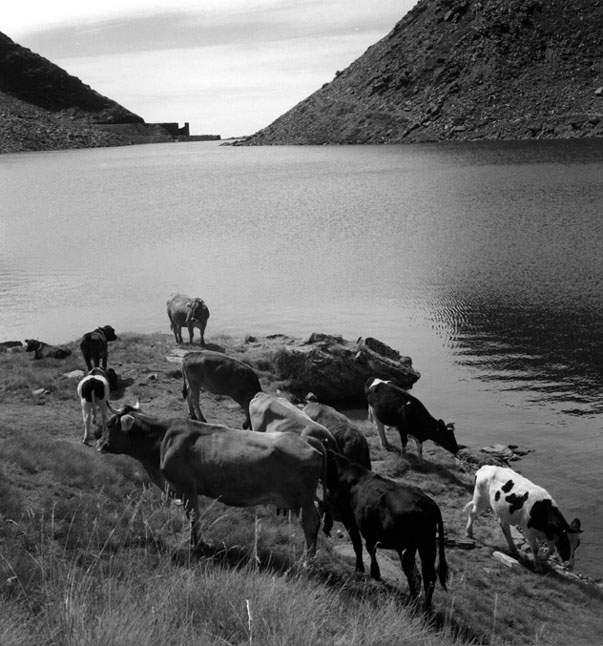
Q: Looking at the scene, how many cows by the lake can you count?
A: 11